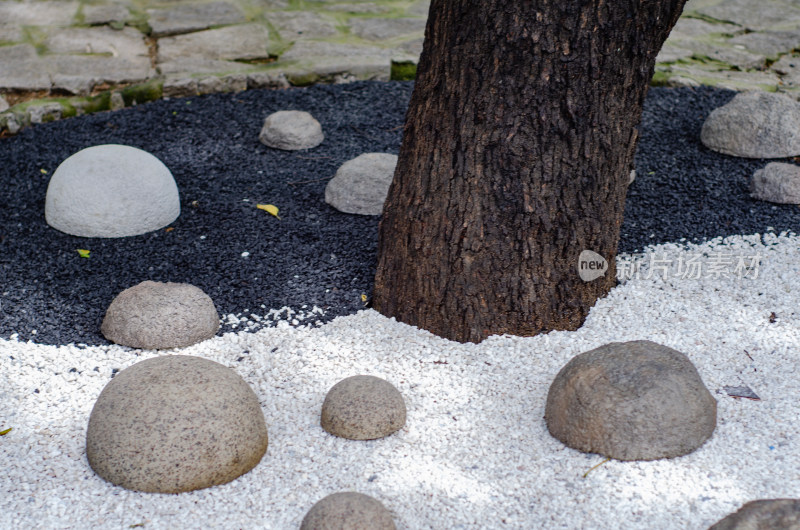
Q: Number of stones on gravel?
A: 11